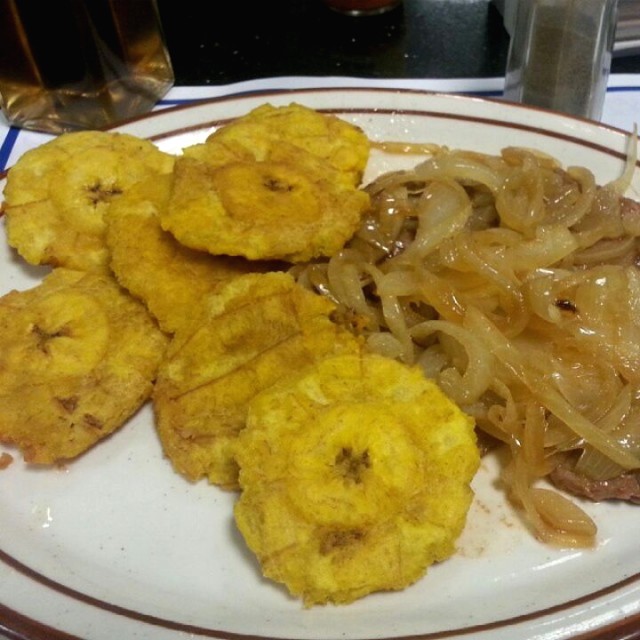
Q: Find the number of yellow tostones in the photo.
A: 7